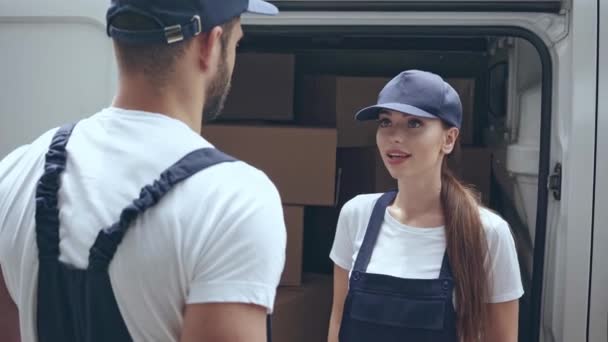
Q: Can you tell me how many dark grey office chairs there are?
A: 0